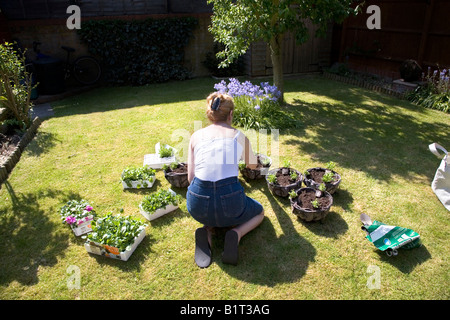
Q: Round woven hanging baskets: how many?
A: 5